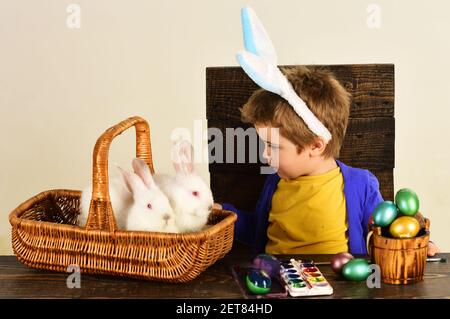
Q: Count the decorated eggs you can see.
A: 7